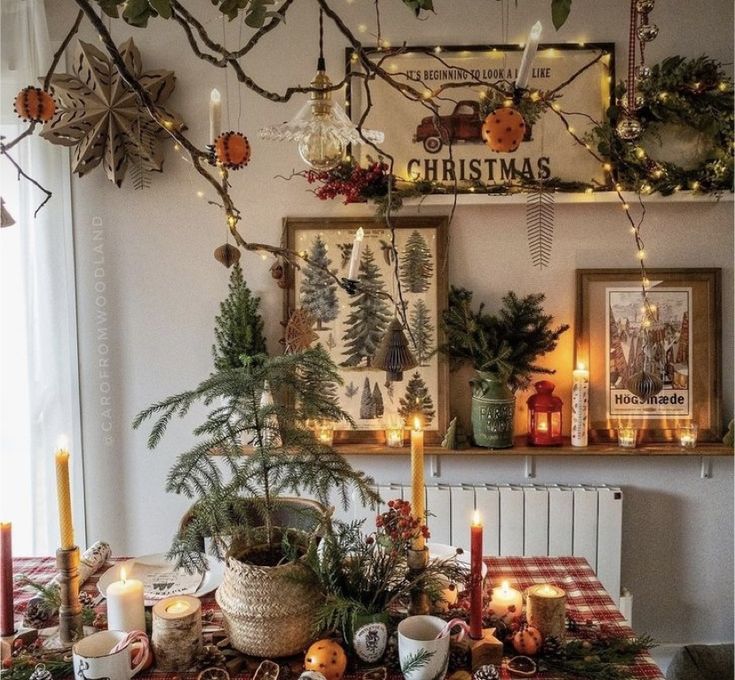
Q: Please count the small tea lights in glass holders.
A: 4